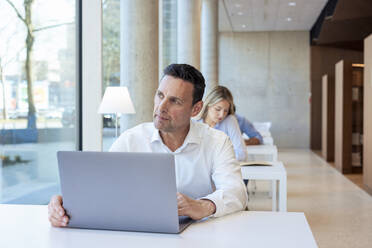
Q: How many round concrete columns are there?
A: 3